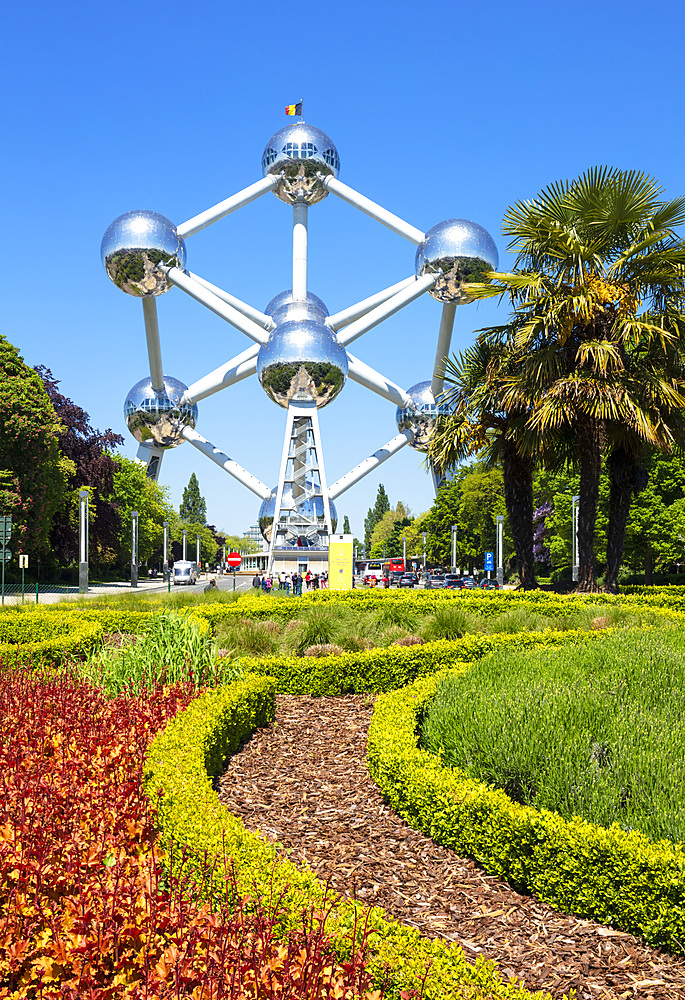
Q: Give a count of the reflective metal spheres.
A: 9